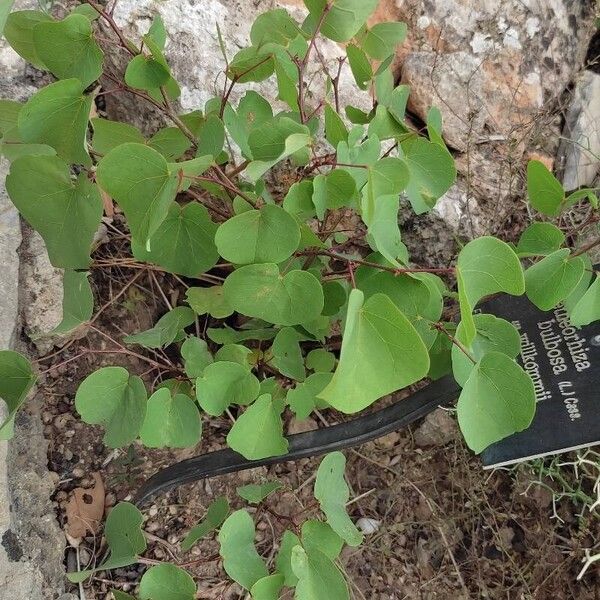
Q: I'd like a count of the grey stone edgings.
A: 1